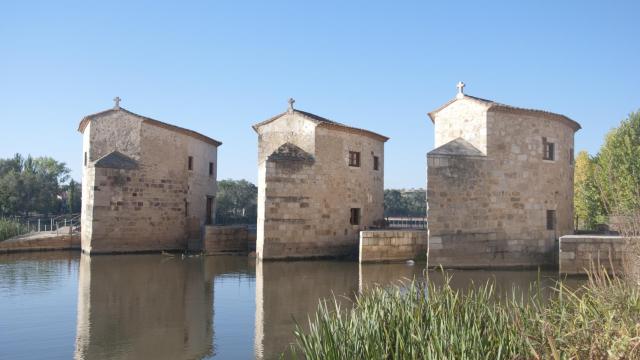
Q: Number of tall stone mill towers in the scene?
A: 3